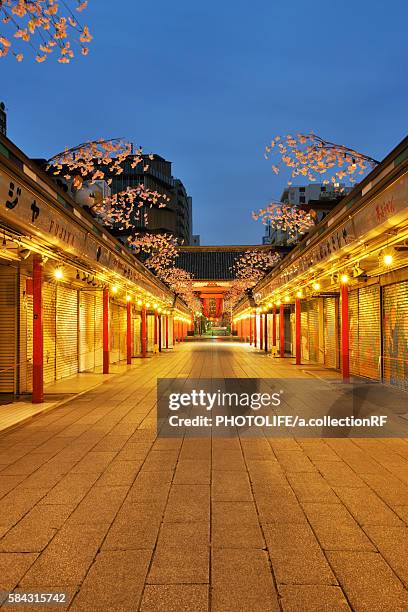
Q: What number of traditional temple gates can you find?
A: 1